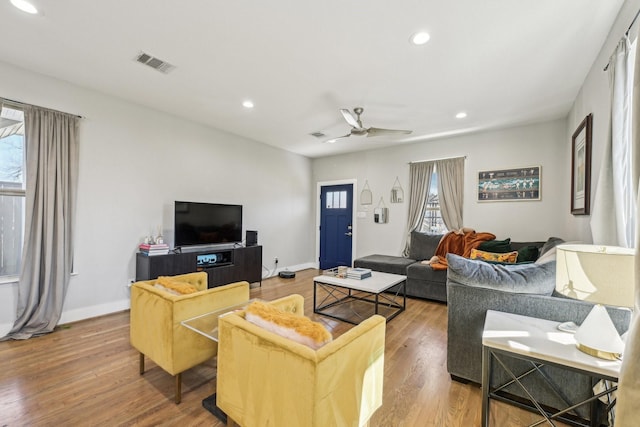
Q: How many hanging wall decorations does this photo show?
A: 5